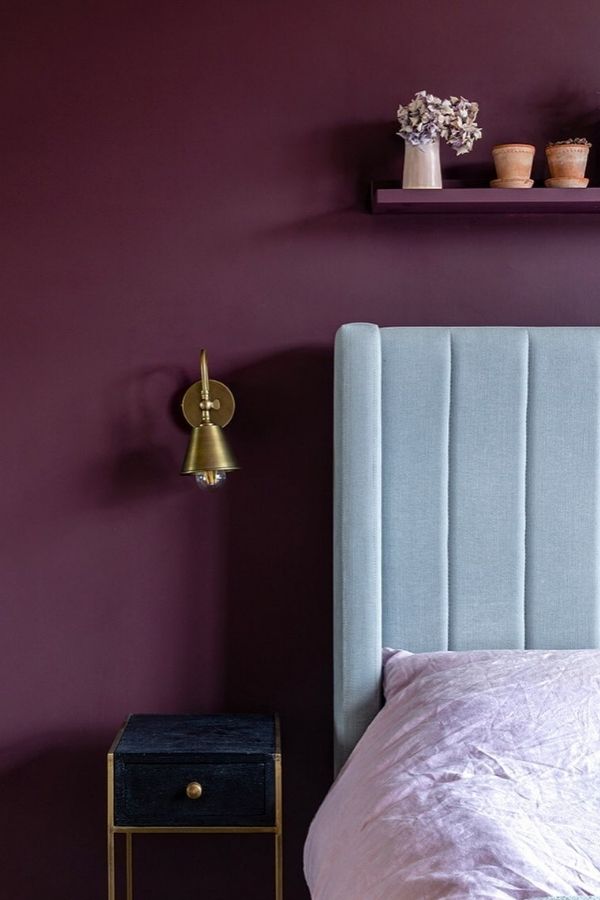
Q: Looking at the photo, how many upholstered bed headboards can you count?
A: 1